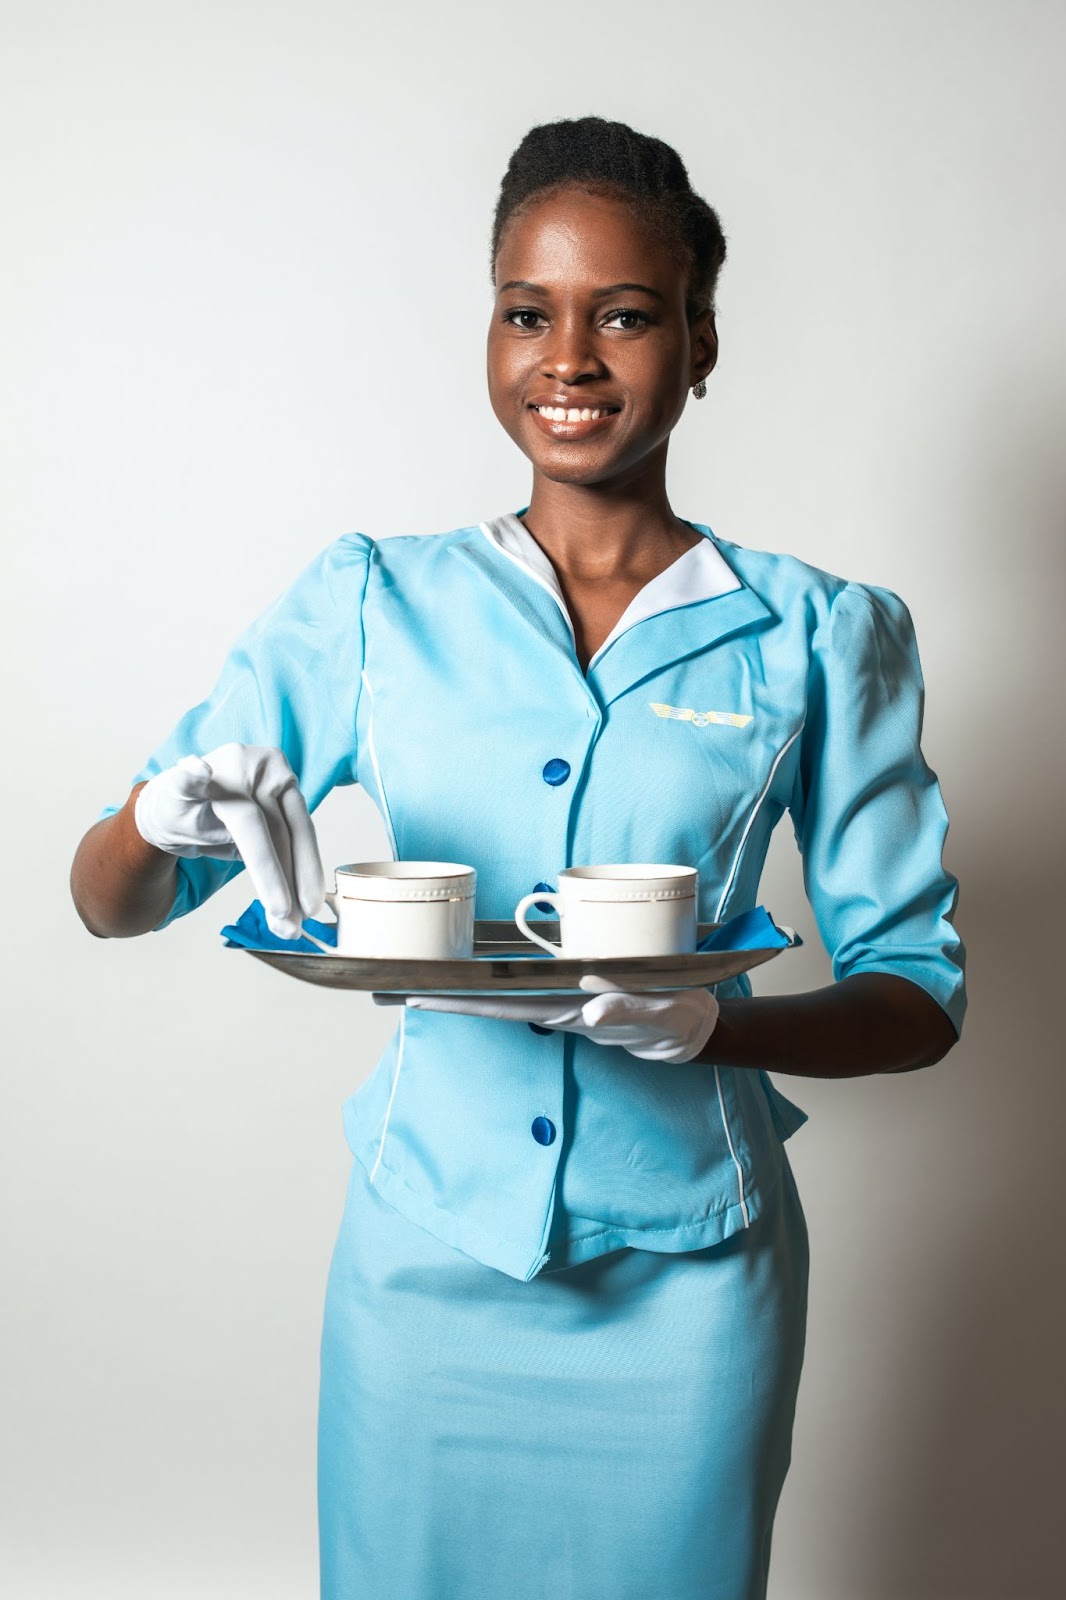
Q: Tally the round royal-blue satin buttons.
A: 4